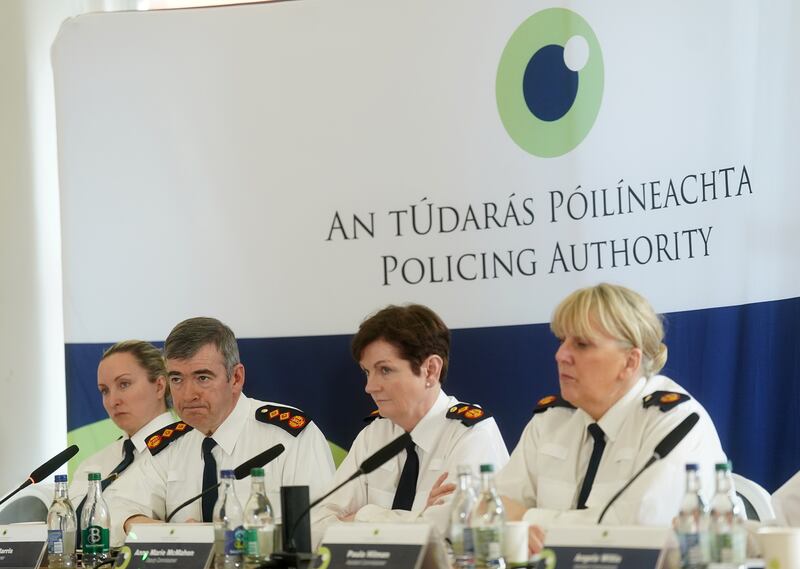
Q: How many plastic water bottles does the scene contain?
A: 8